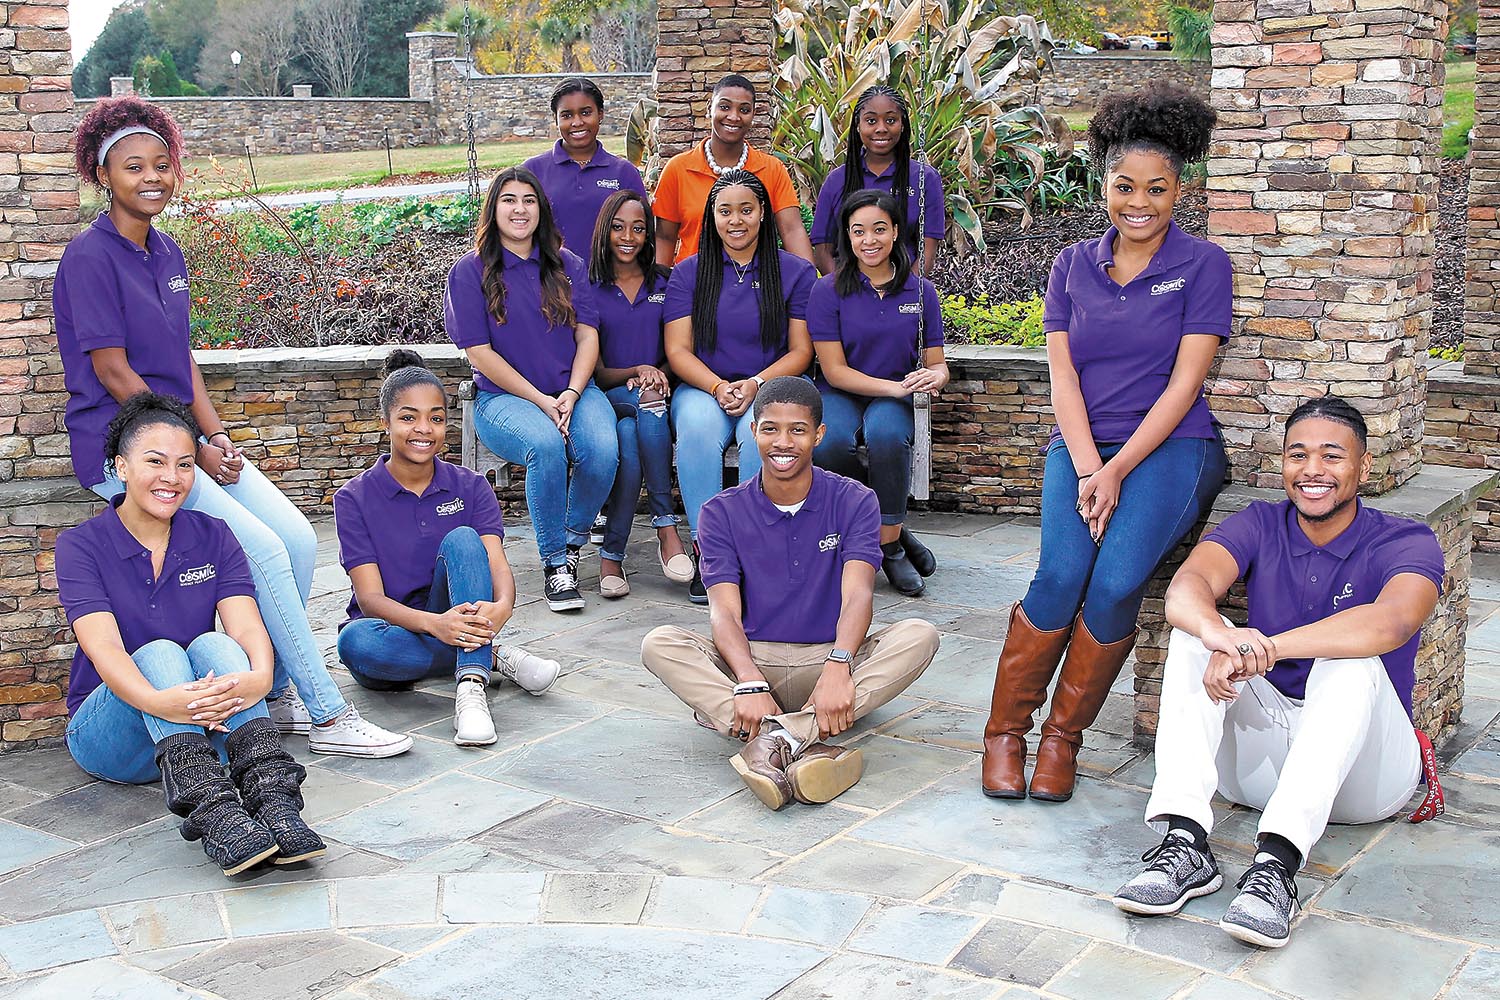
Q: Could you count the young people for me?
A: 13